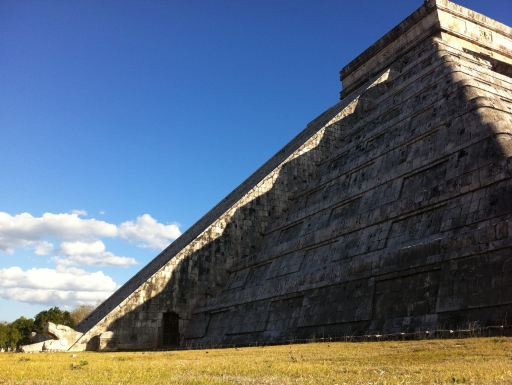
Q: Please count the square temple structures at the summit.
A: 1